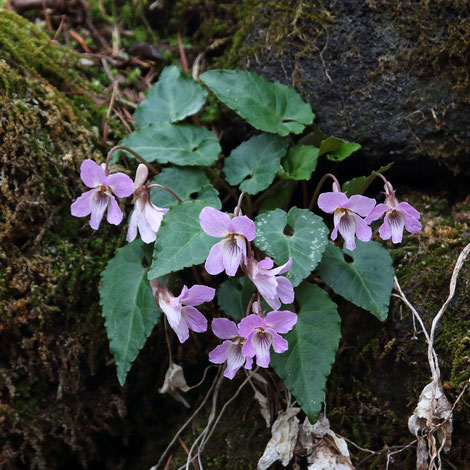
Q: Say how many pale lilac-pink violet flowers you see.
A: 9